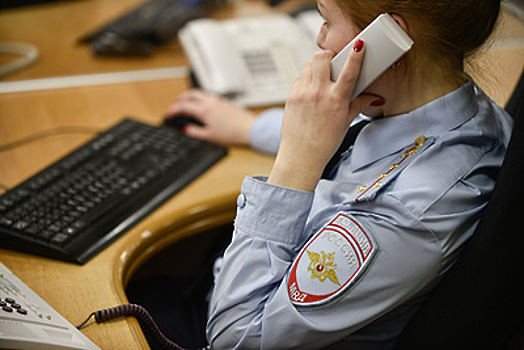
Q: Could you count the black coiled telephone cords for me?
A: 1